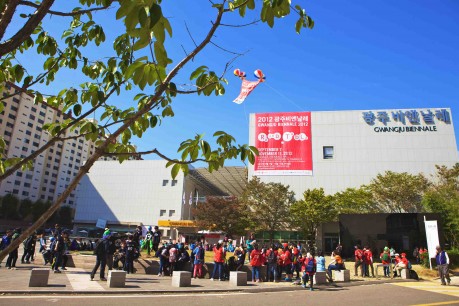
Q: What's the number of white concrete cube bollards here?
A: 7